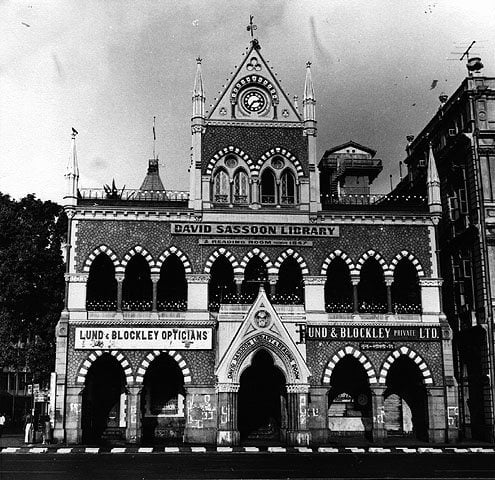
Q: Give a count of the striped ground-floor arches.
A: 4